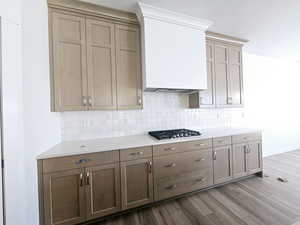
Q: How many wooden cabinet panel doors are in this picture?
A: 12